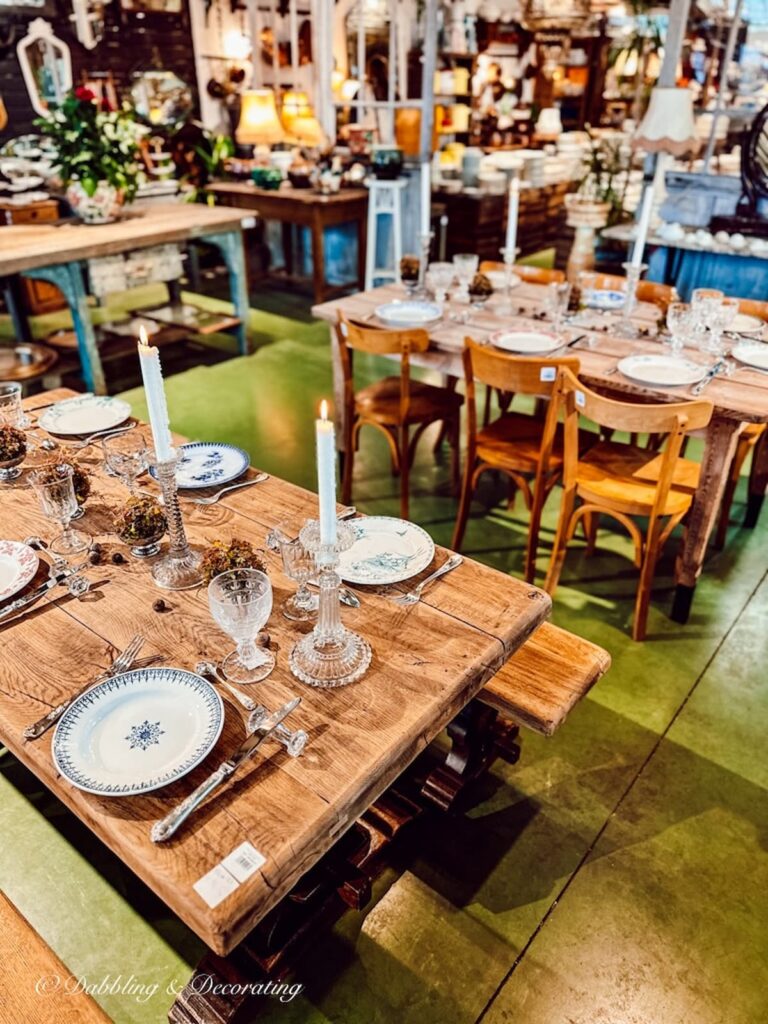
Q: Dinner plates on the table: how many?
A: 5